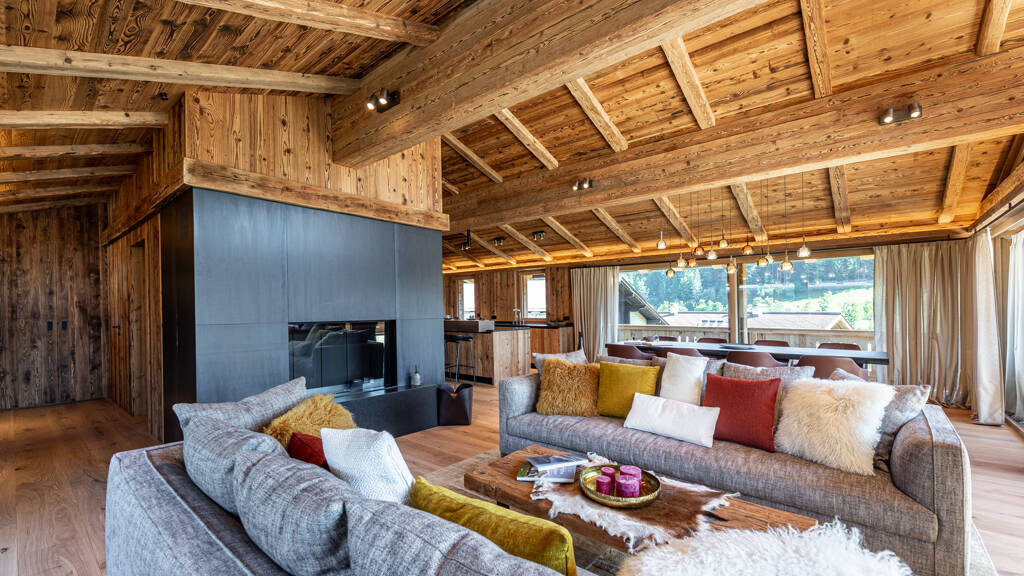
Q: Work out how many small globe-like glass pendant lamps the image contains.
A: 13